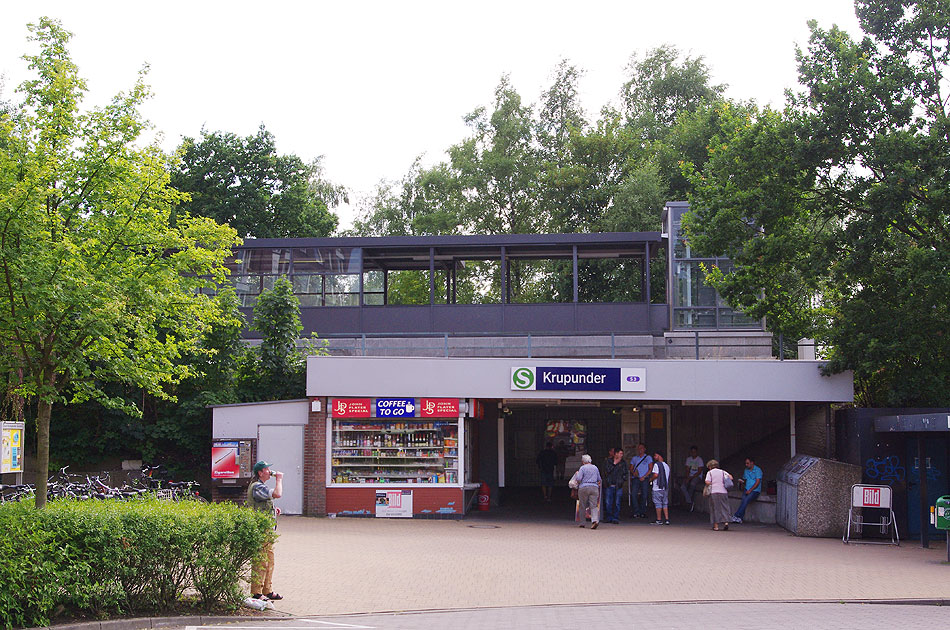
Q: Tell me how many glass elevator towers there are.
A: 1